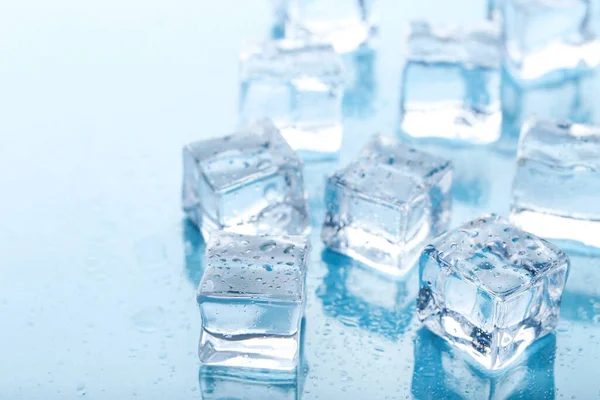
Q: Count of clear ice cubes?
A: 9